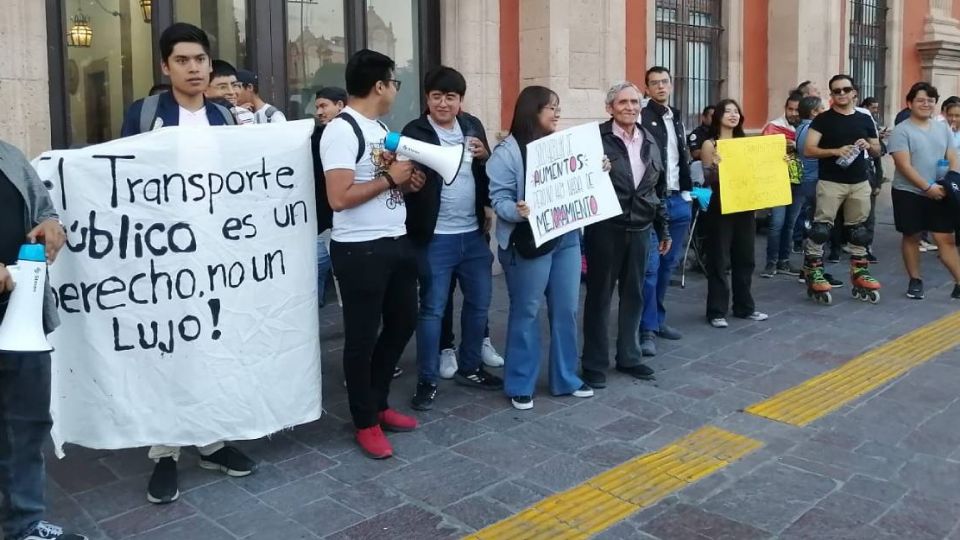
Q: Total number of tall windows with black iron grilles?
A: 2